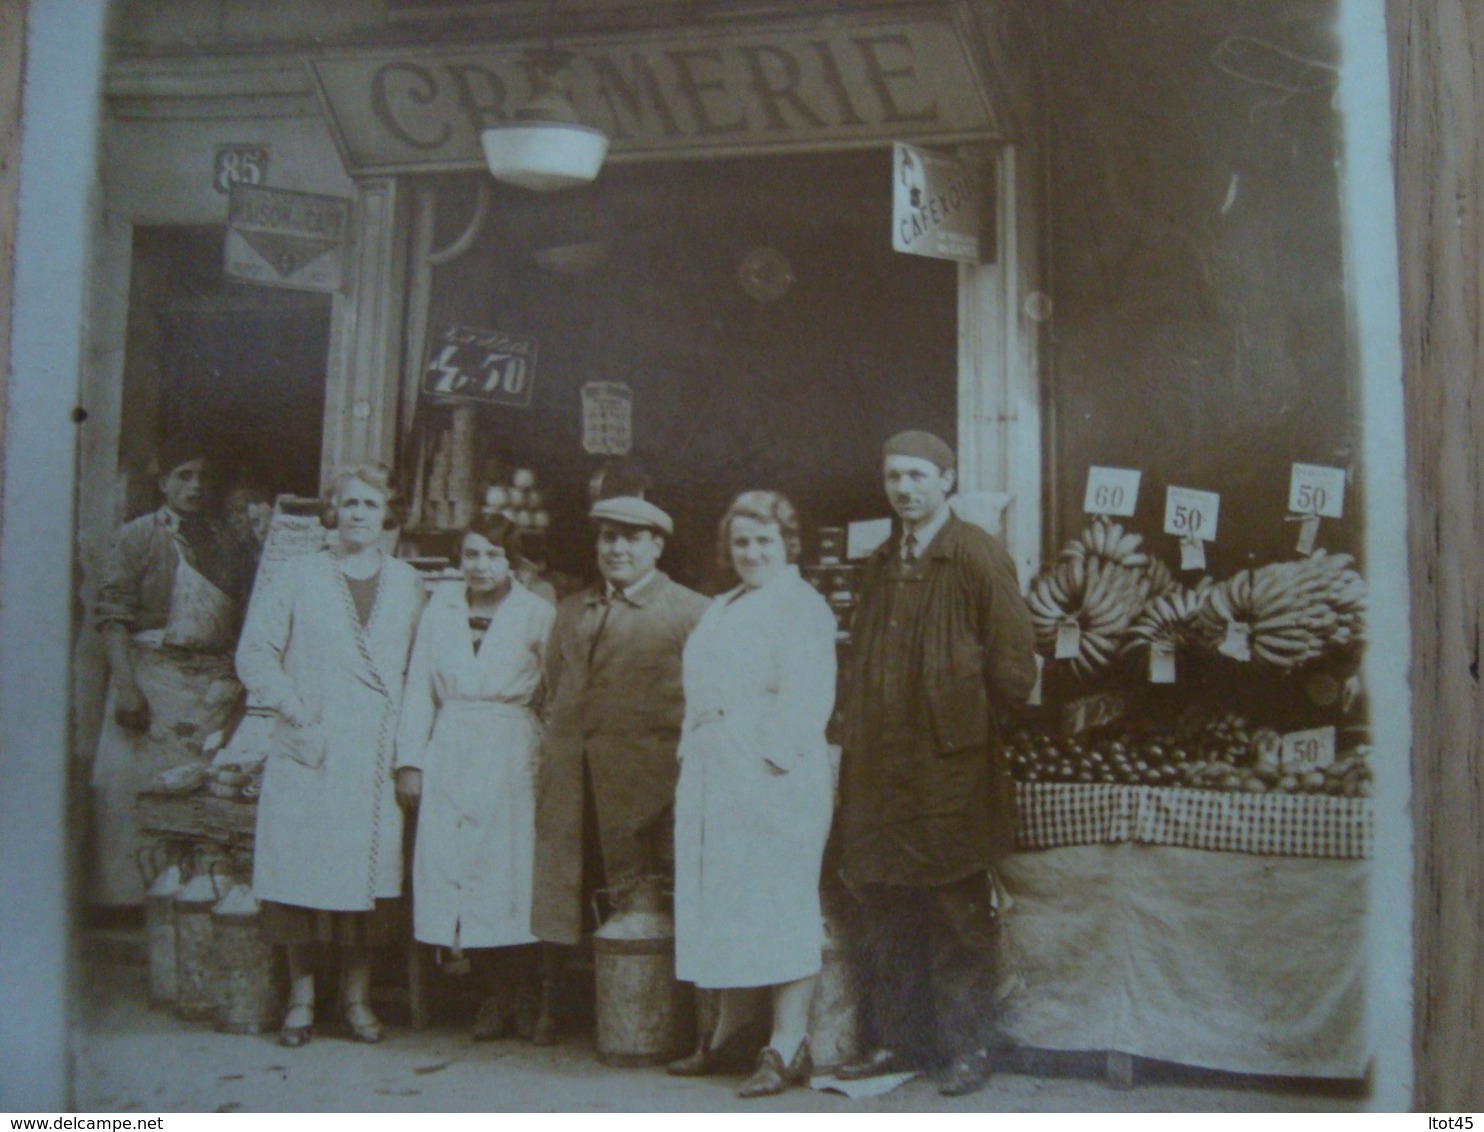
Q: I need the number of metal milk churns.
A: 5